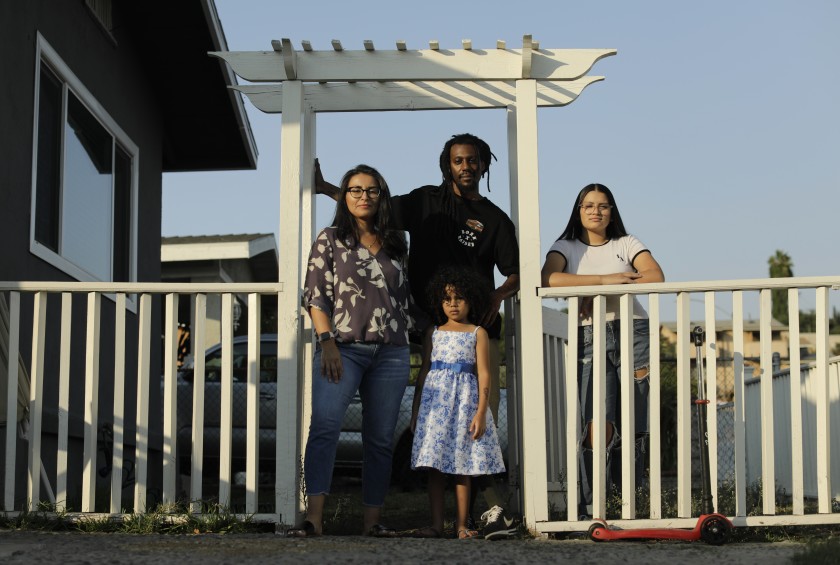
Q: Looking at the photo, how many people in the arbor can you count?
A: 3